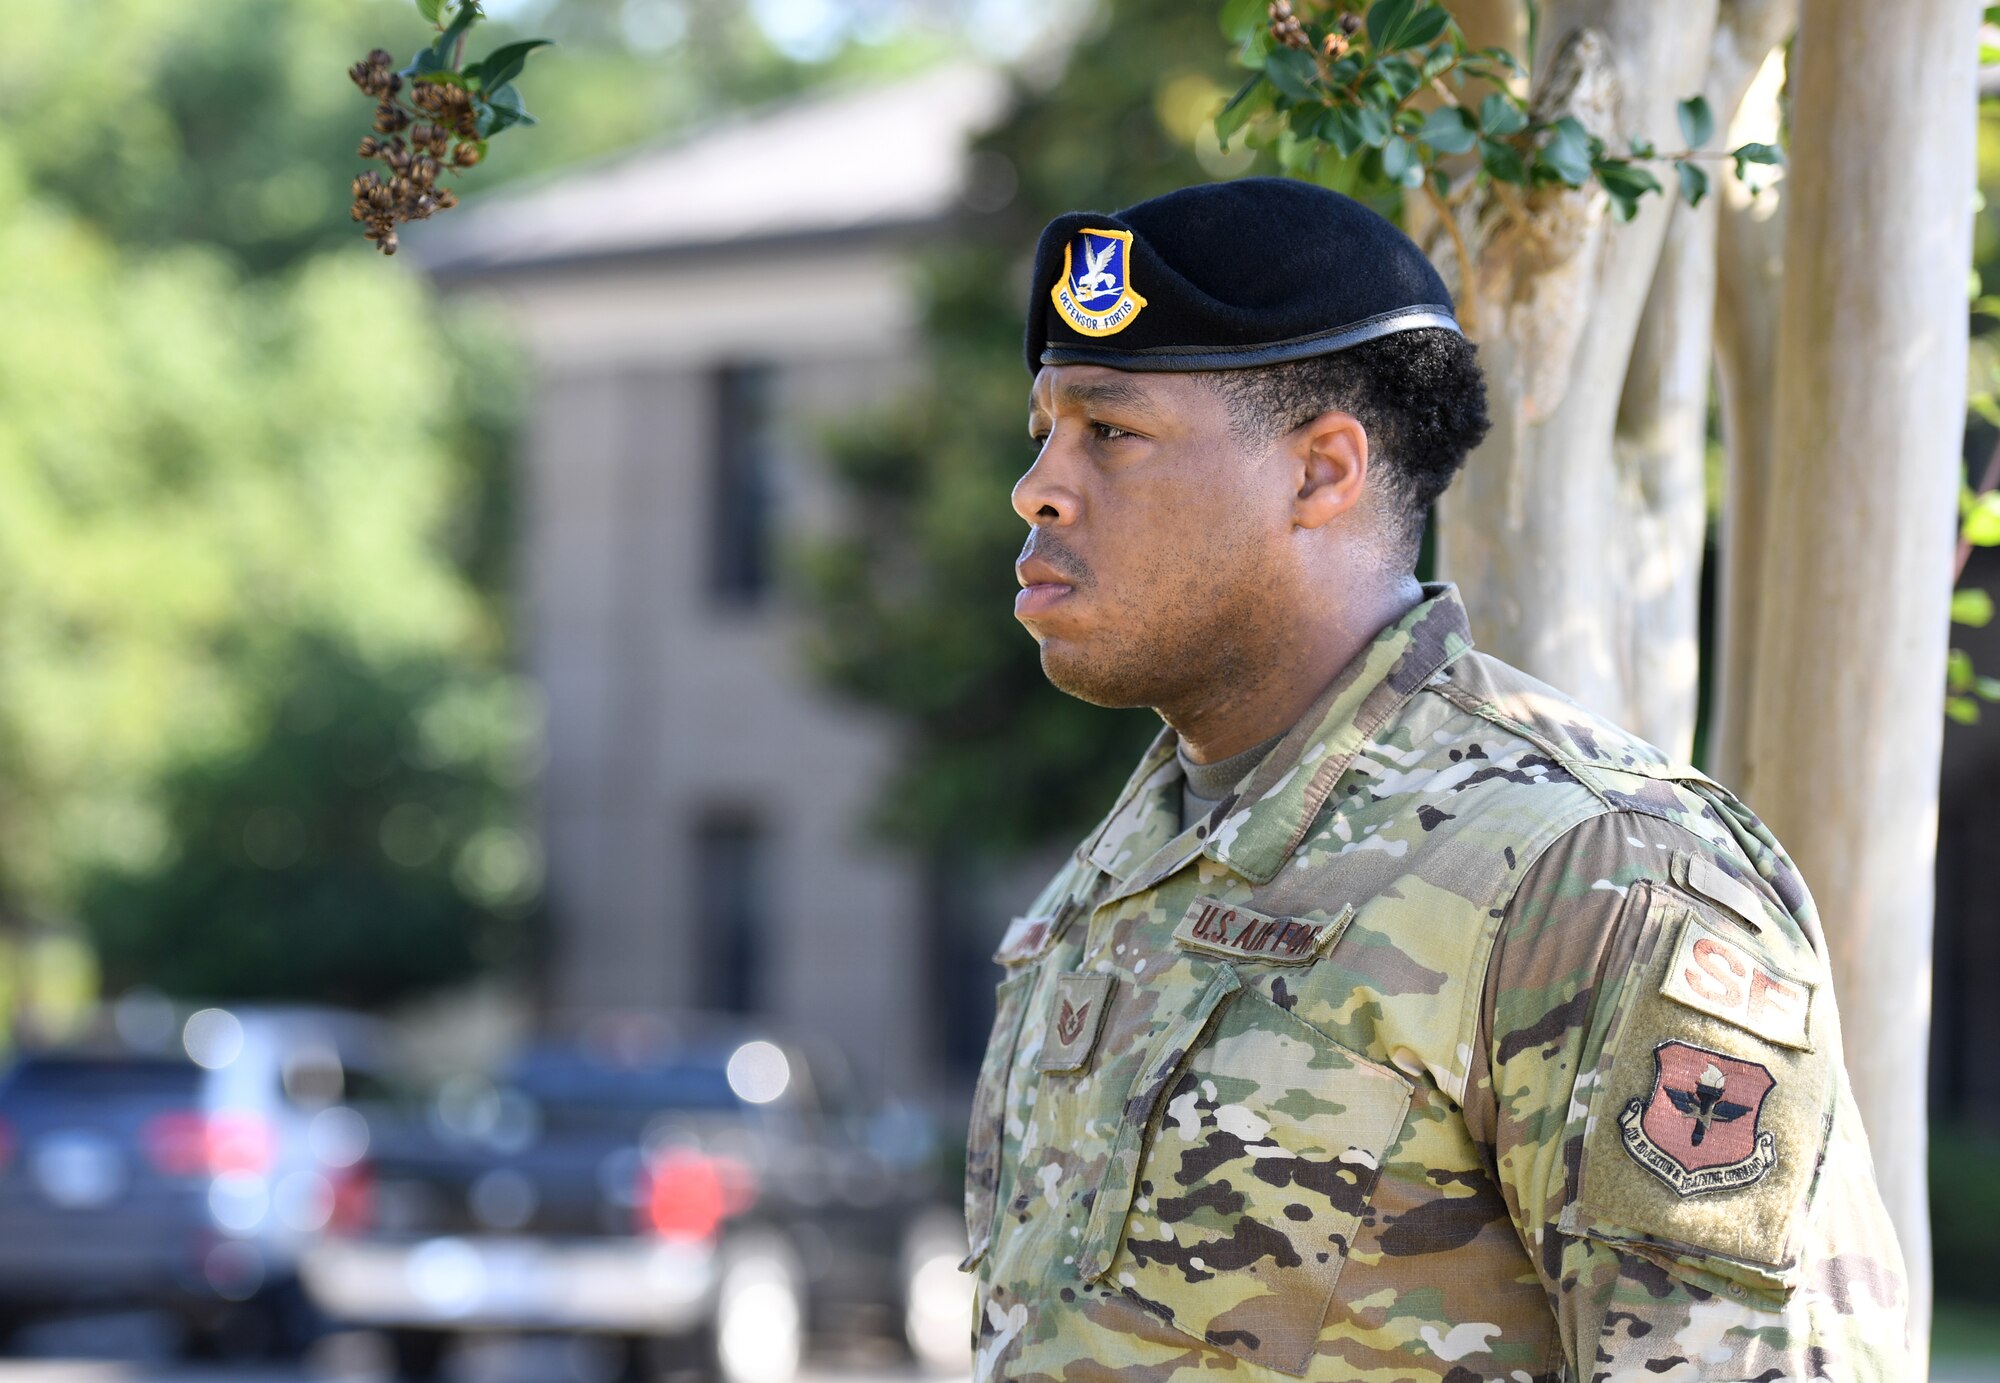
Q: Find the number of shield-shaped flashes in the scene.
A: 2